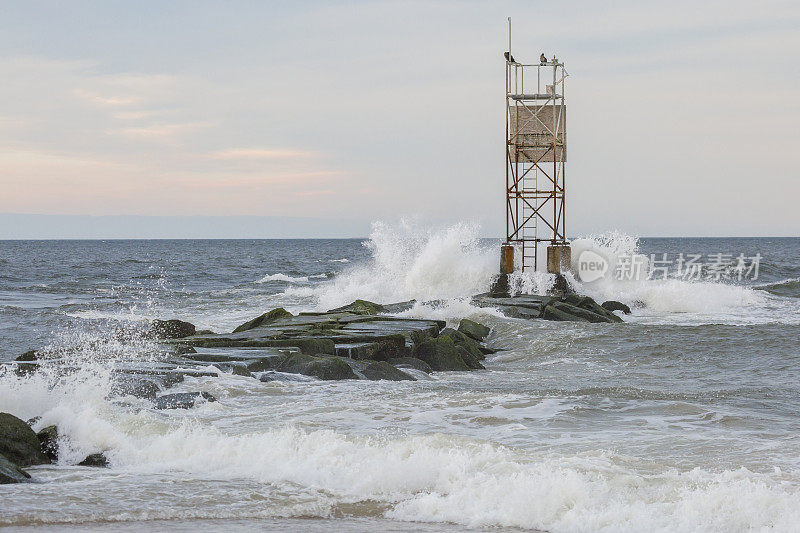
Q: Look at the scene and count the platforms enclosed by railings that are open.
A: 1